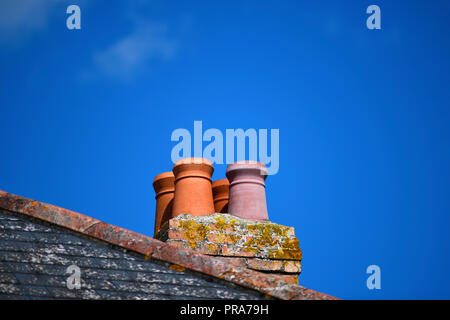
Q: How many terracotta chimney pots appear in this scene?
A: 3